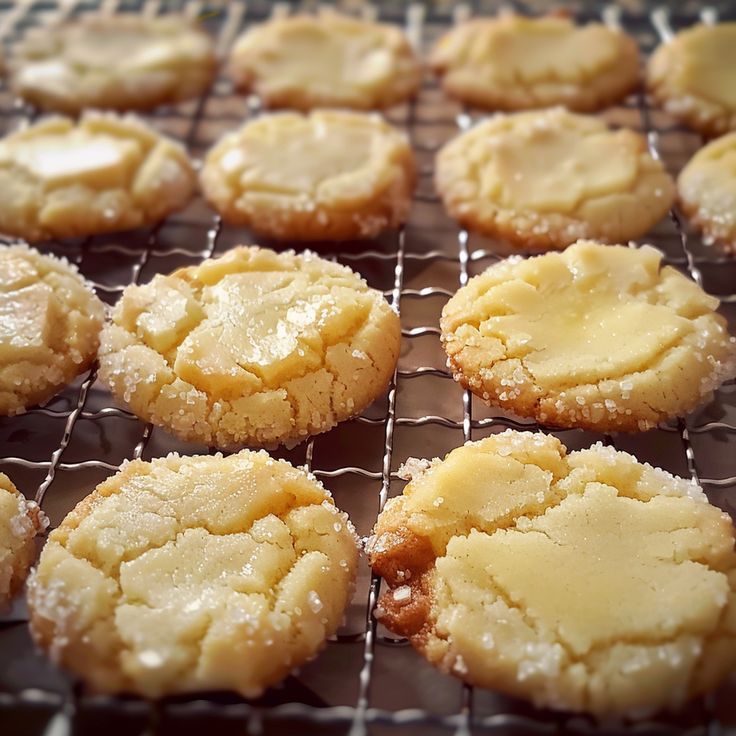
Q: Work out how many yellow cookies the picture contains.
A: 14